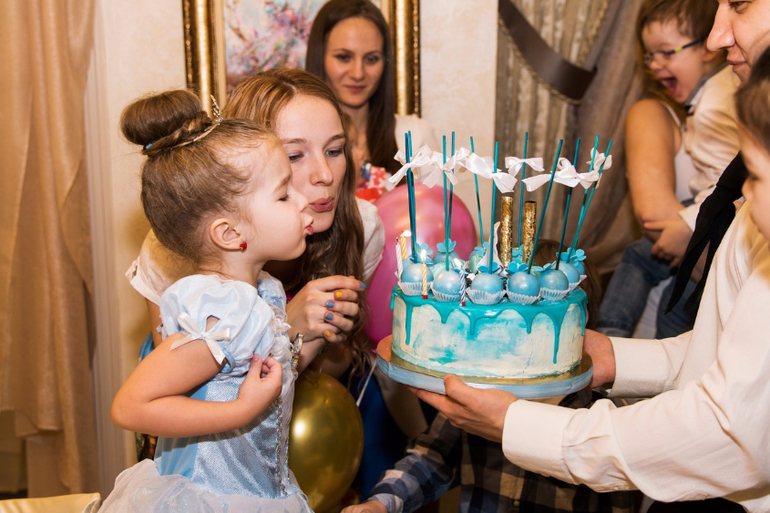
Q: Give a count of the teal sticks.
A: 11